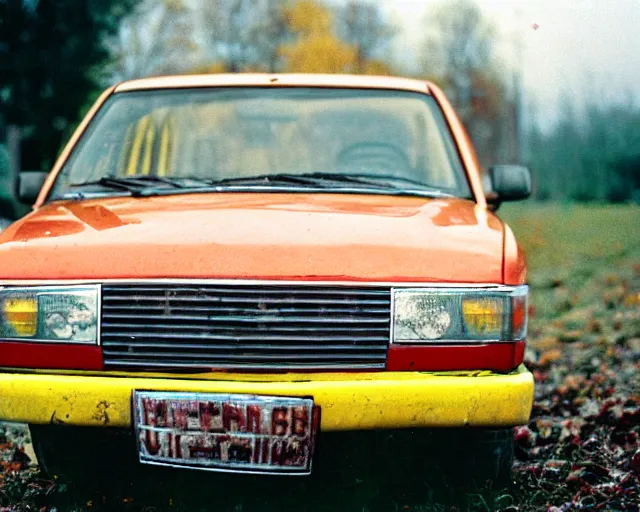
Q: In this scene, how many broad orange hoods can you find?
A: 1